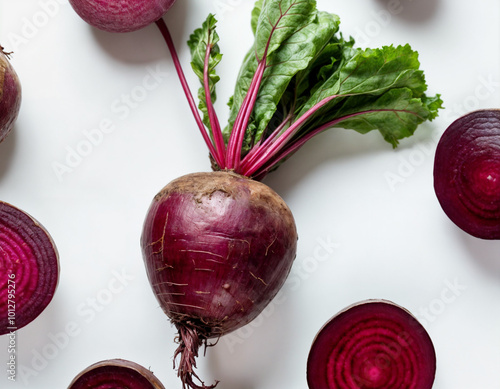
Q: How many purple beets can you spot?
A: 7